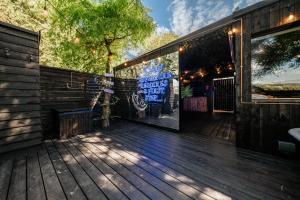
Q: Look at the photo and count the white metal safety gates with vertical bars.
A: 1